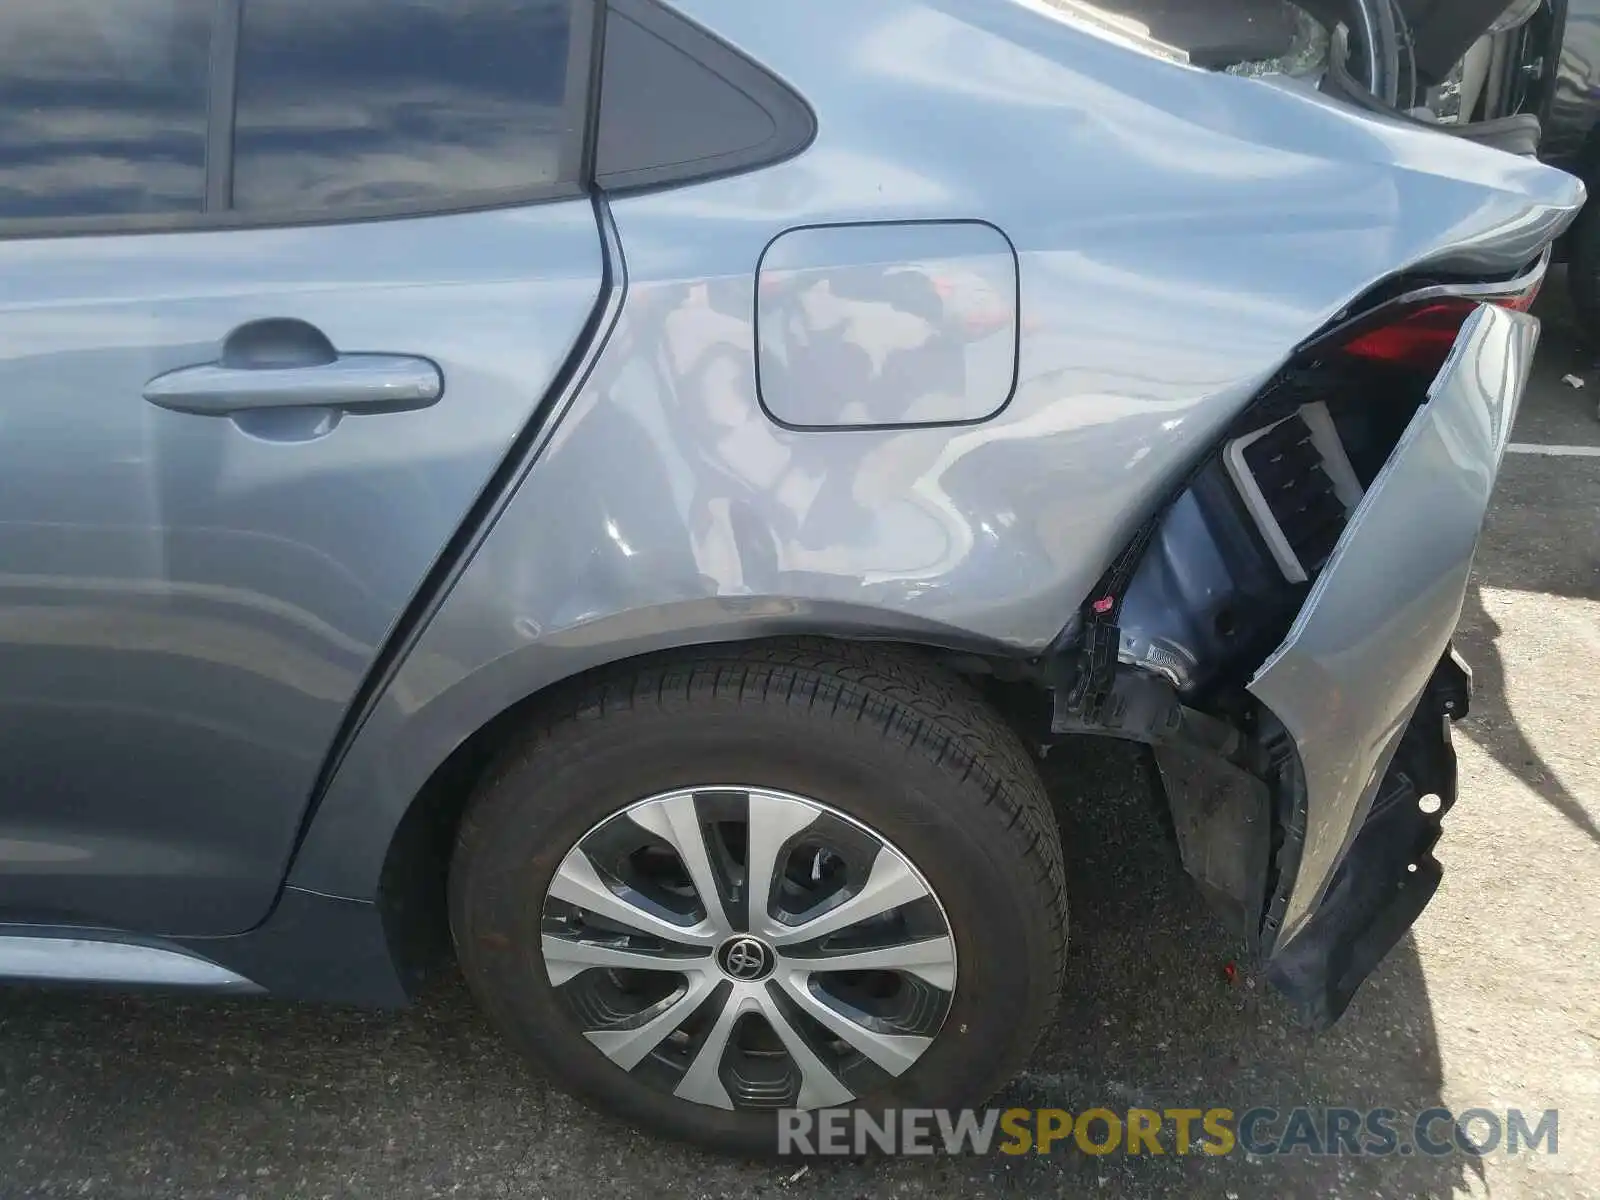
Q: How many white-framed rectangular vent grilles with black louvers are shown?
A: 1